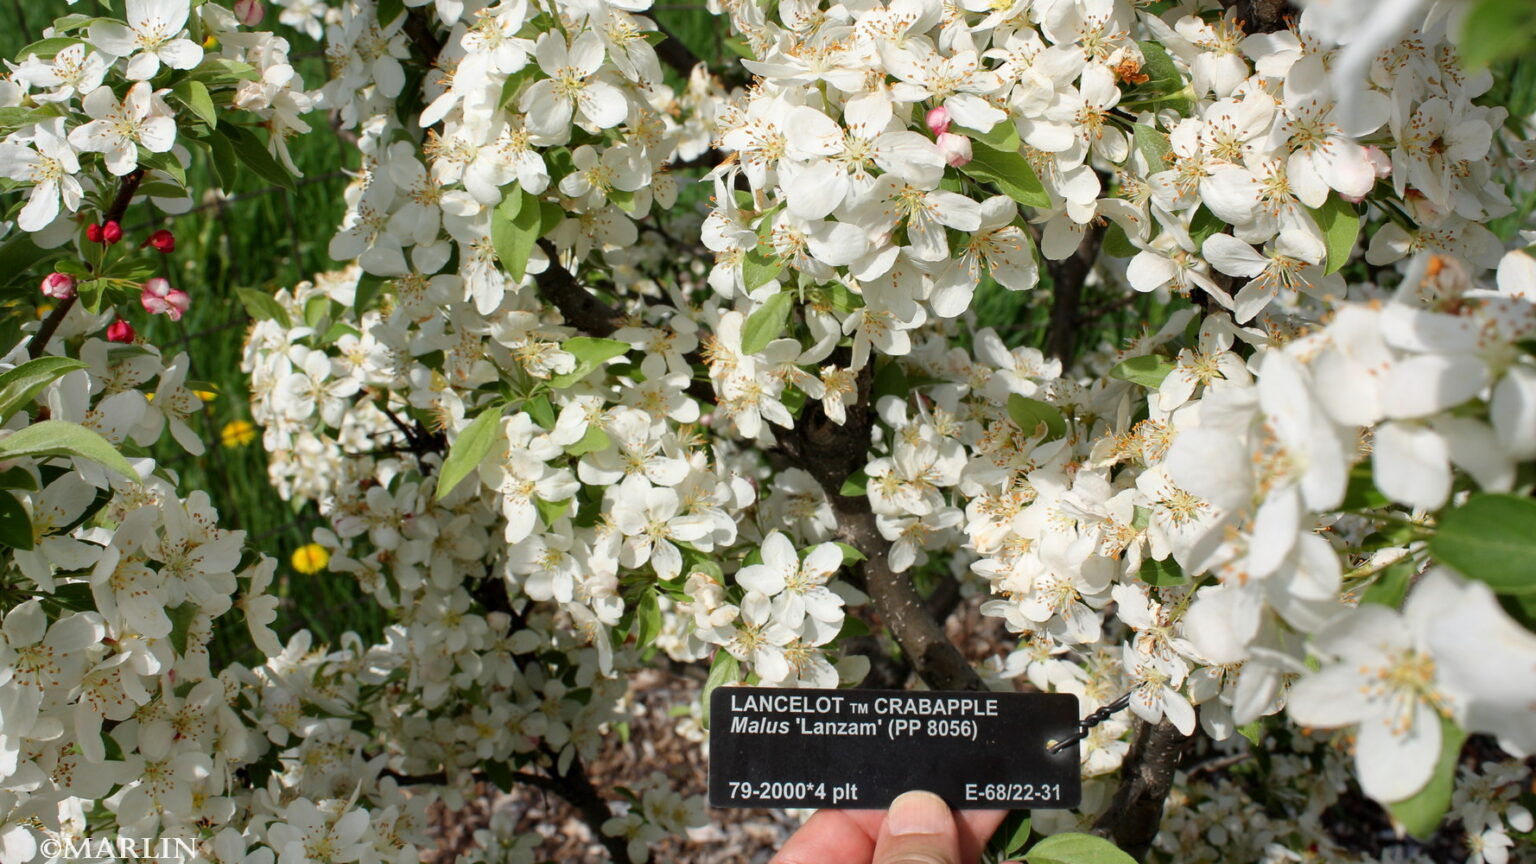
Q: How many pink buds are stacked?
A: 2